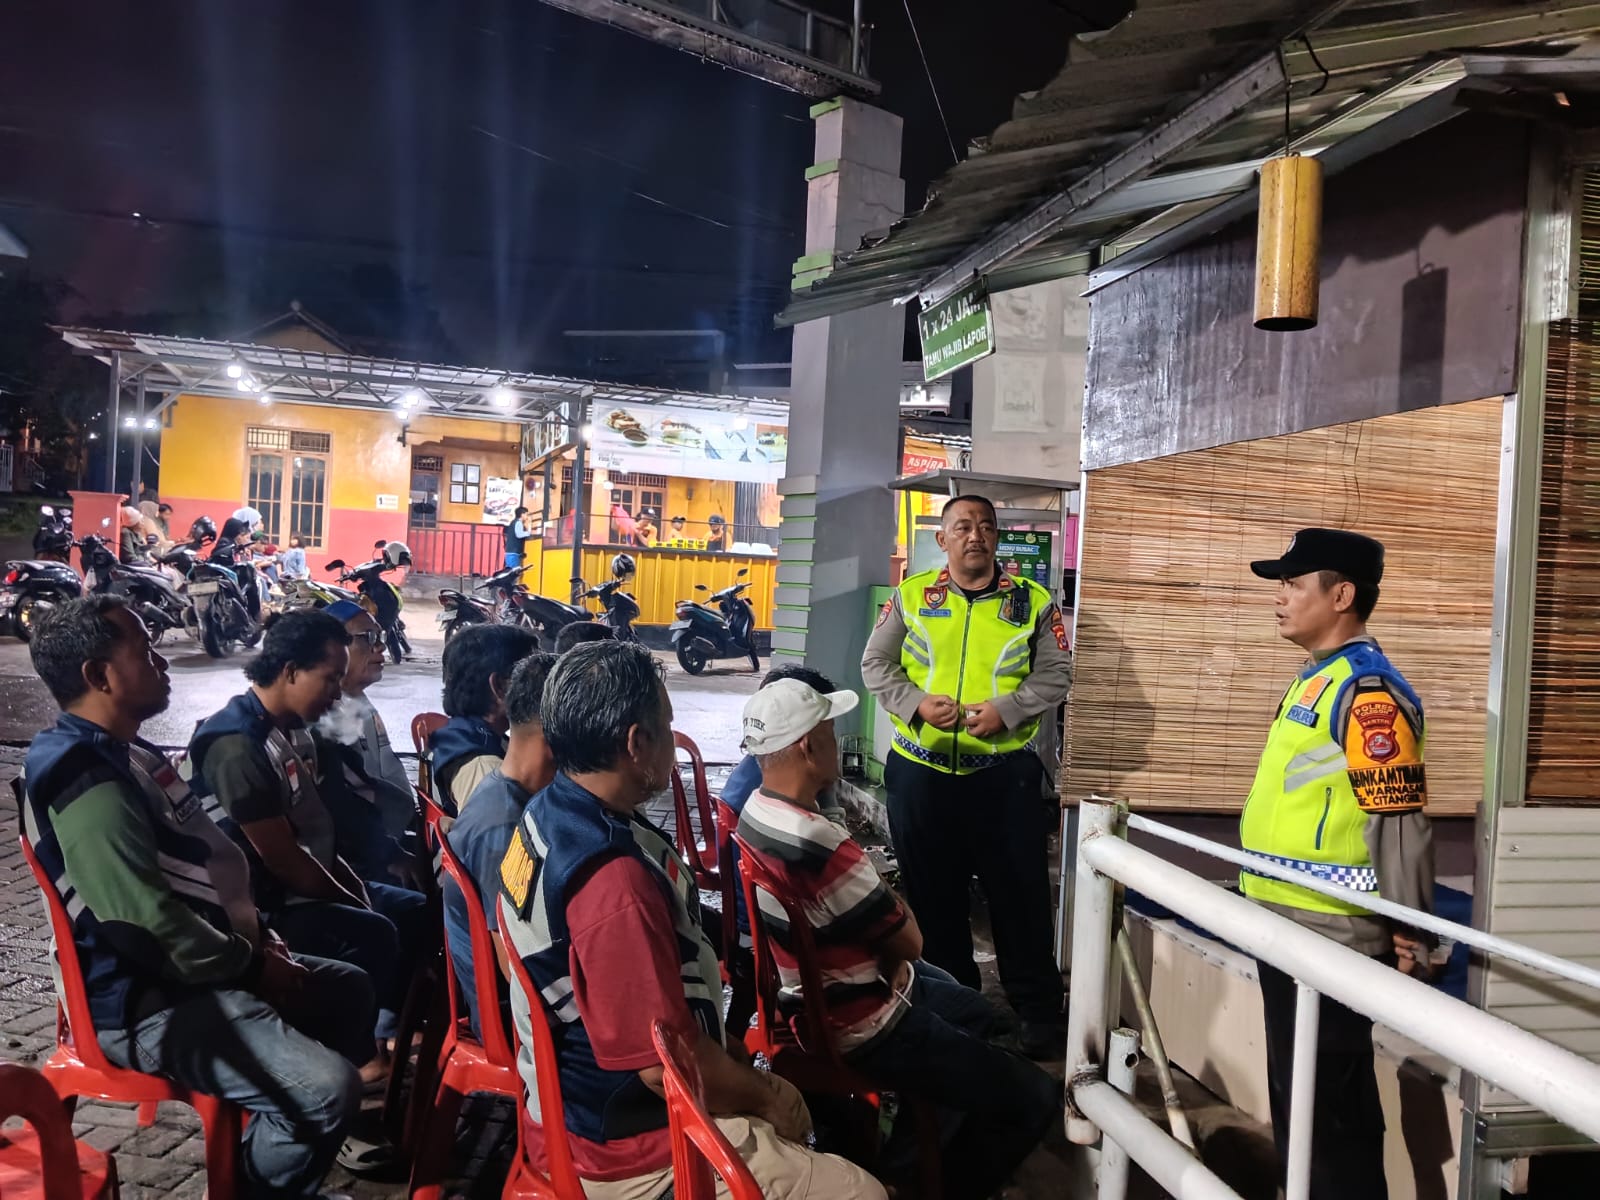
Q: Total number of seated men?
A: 9